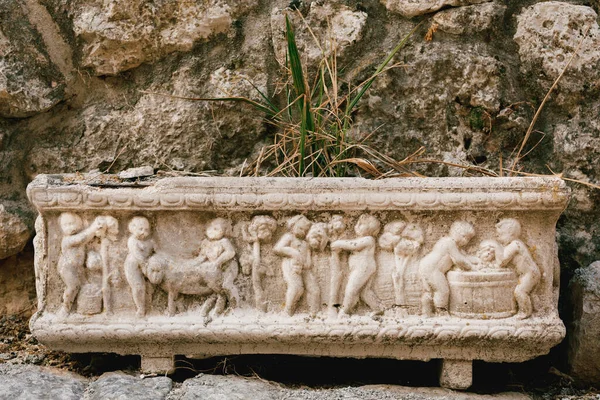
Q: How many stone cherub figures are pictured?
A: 7